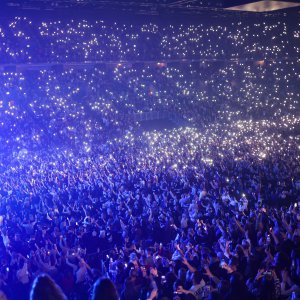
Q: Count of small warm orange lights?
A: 3